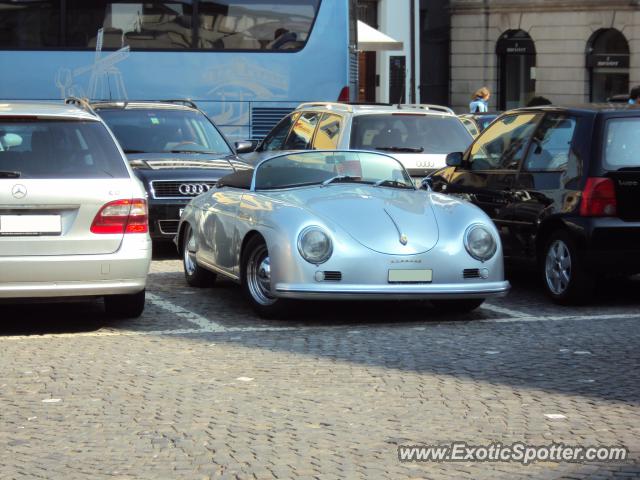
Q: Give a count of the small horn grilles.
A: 2